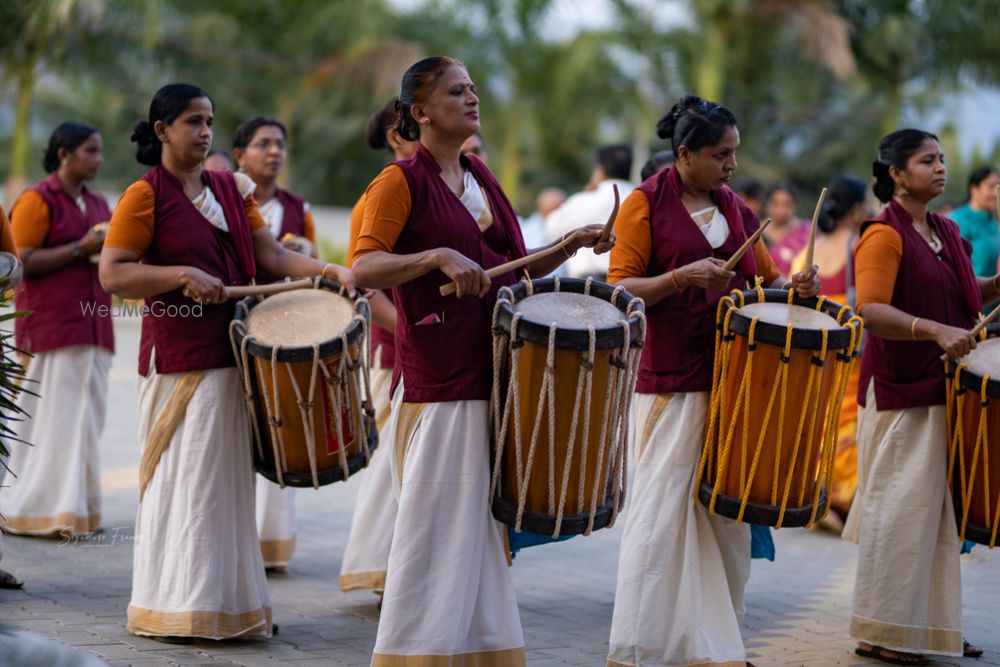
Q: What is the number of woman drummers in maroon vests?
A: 4